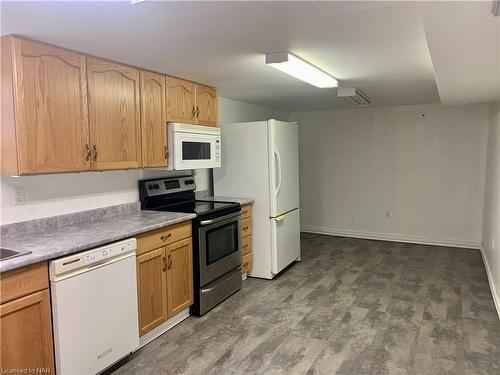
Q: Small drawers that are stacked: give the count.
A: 4